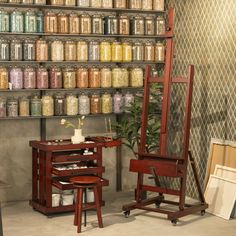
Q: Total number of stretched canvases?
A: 3